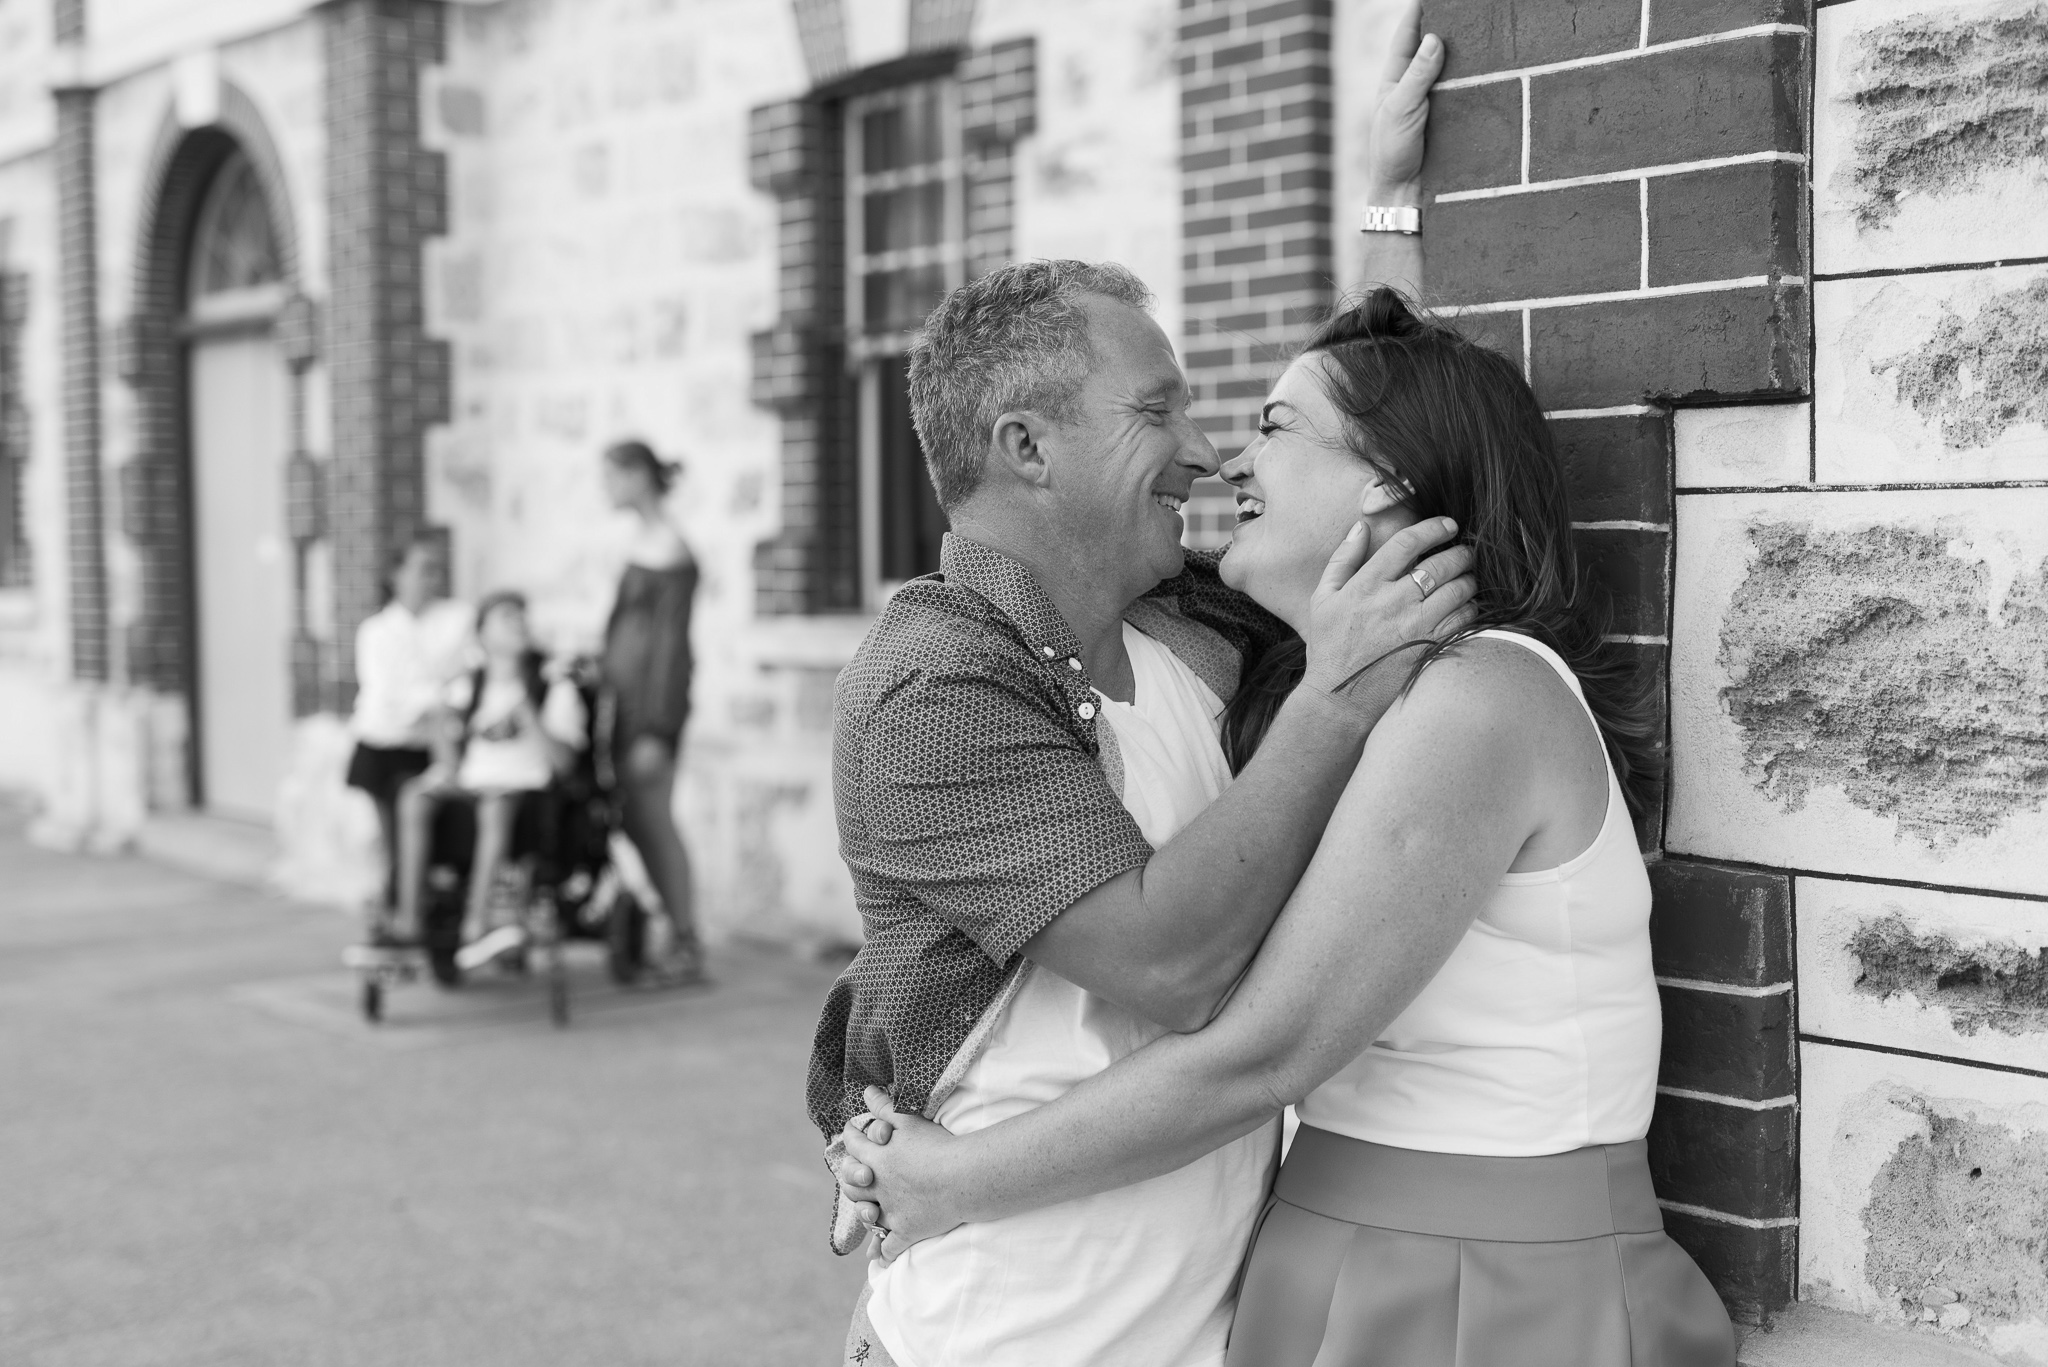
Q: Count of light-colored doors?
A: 1